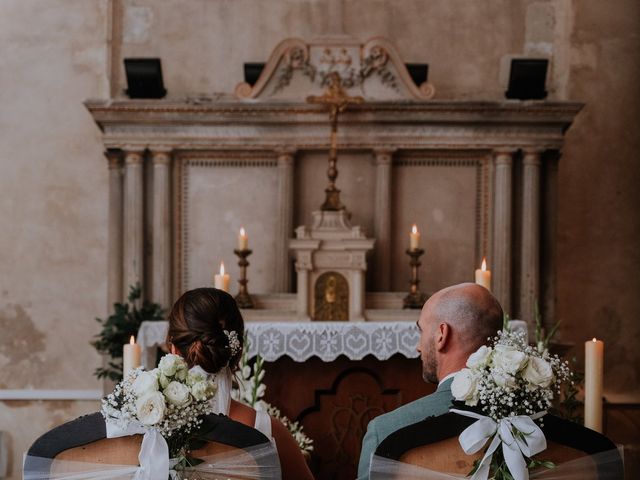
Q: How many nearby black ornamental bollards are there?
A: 0